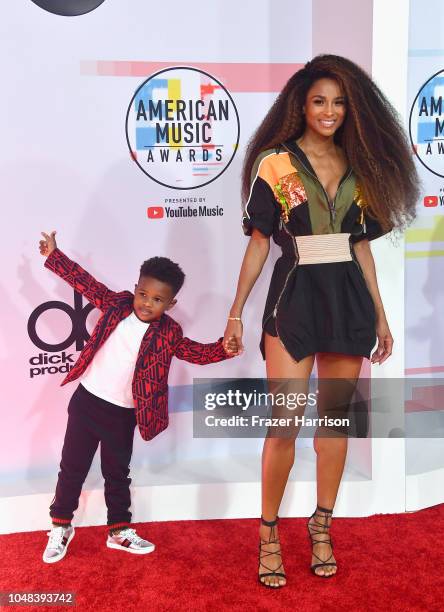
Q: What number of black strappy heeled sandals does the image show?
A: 2